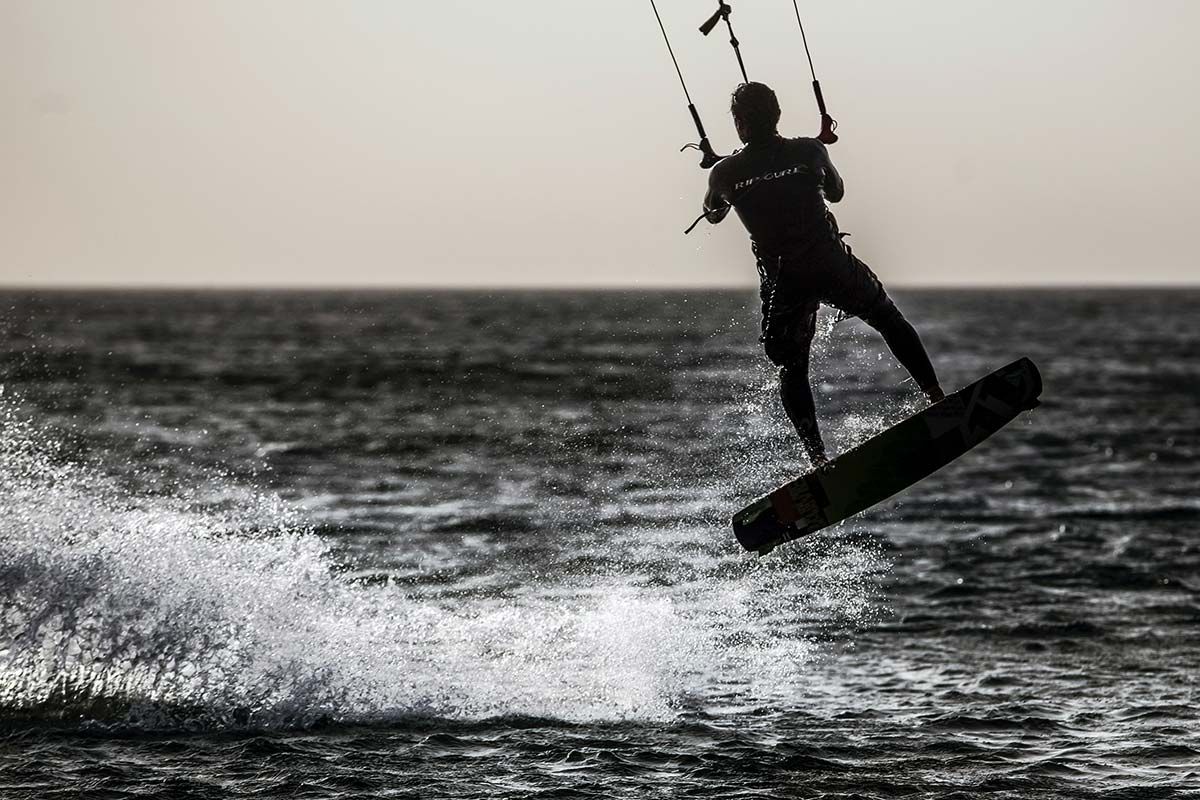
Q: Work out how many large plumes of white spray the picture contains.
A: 1